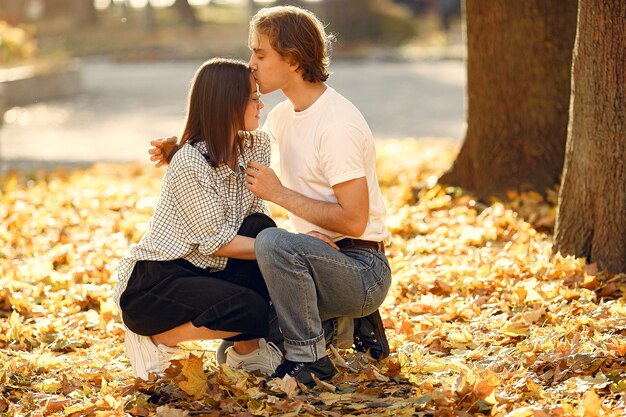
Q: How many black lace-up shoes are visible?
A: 2